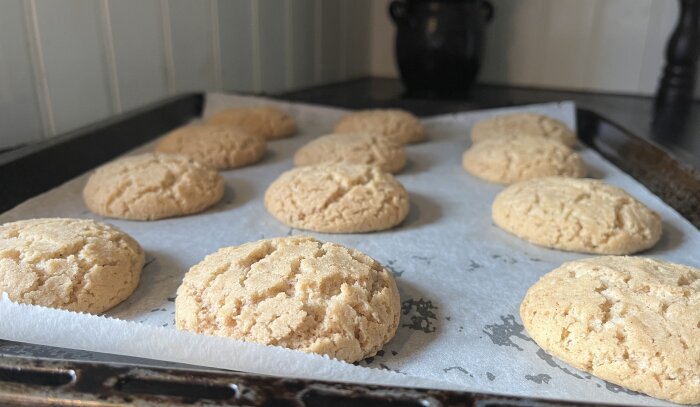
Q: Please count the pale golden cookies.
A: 12